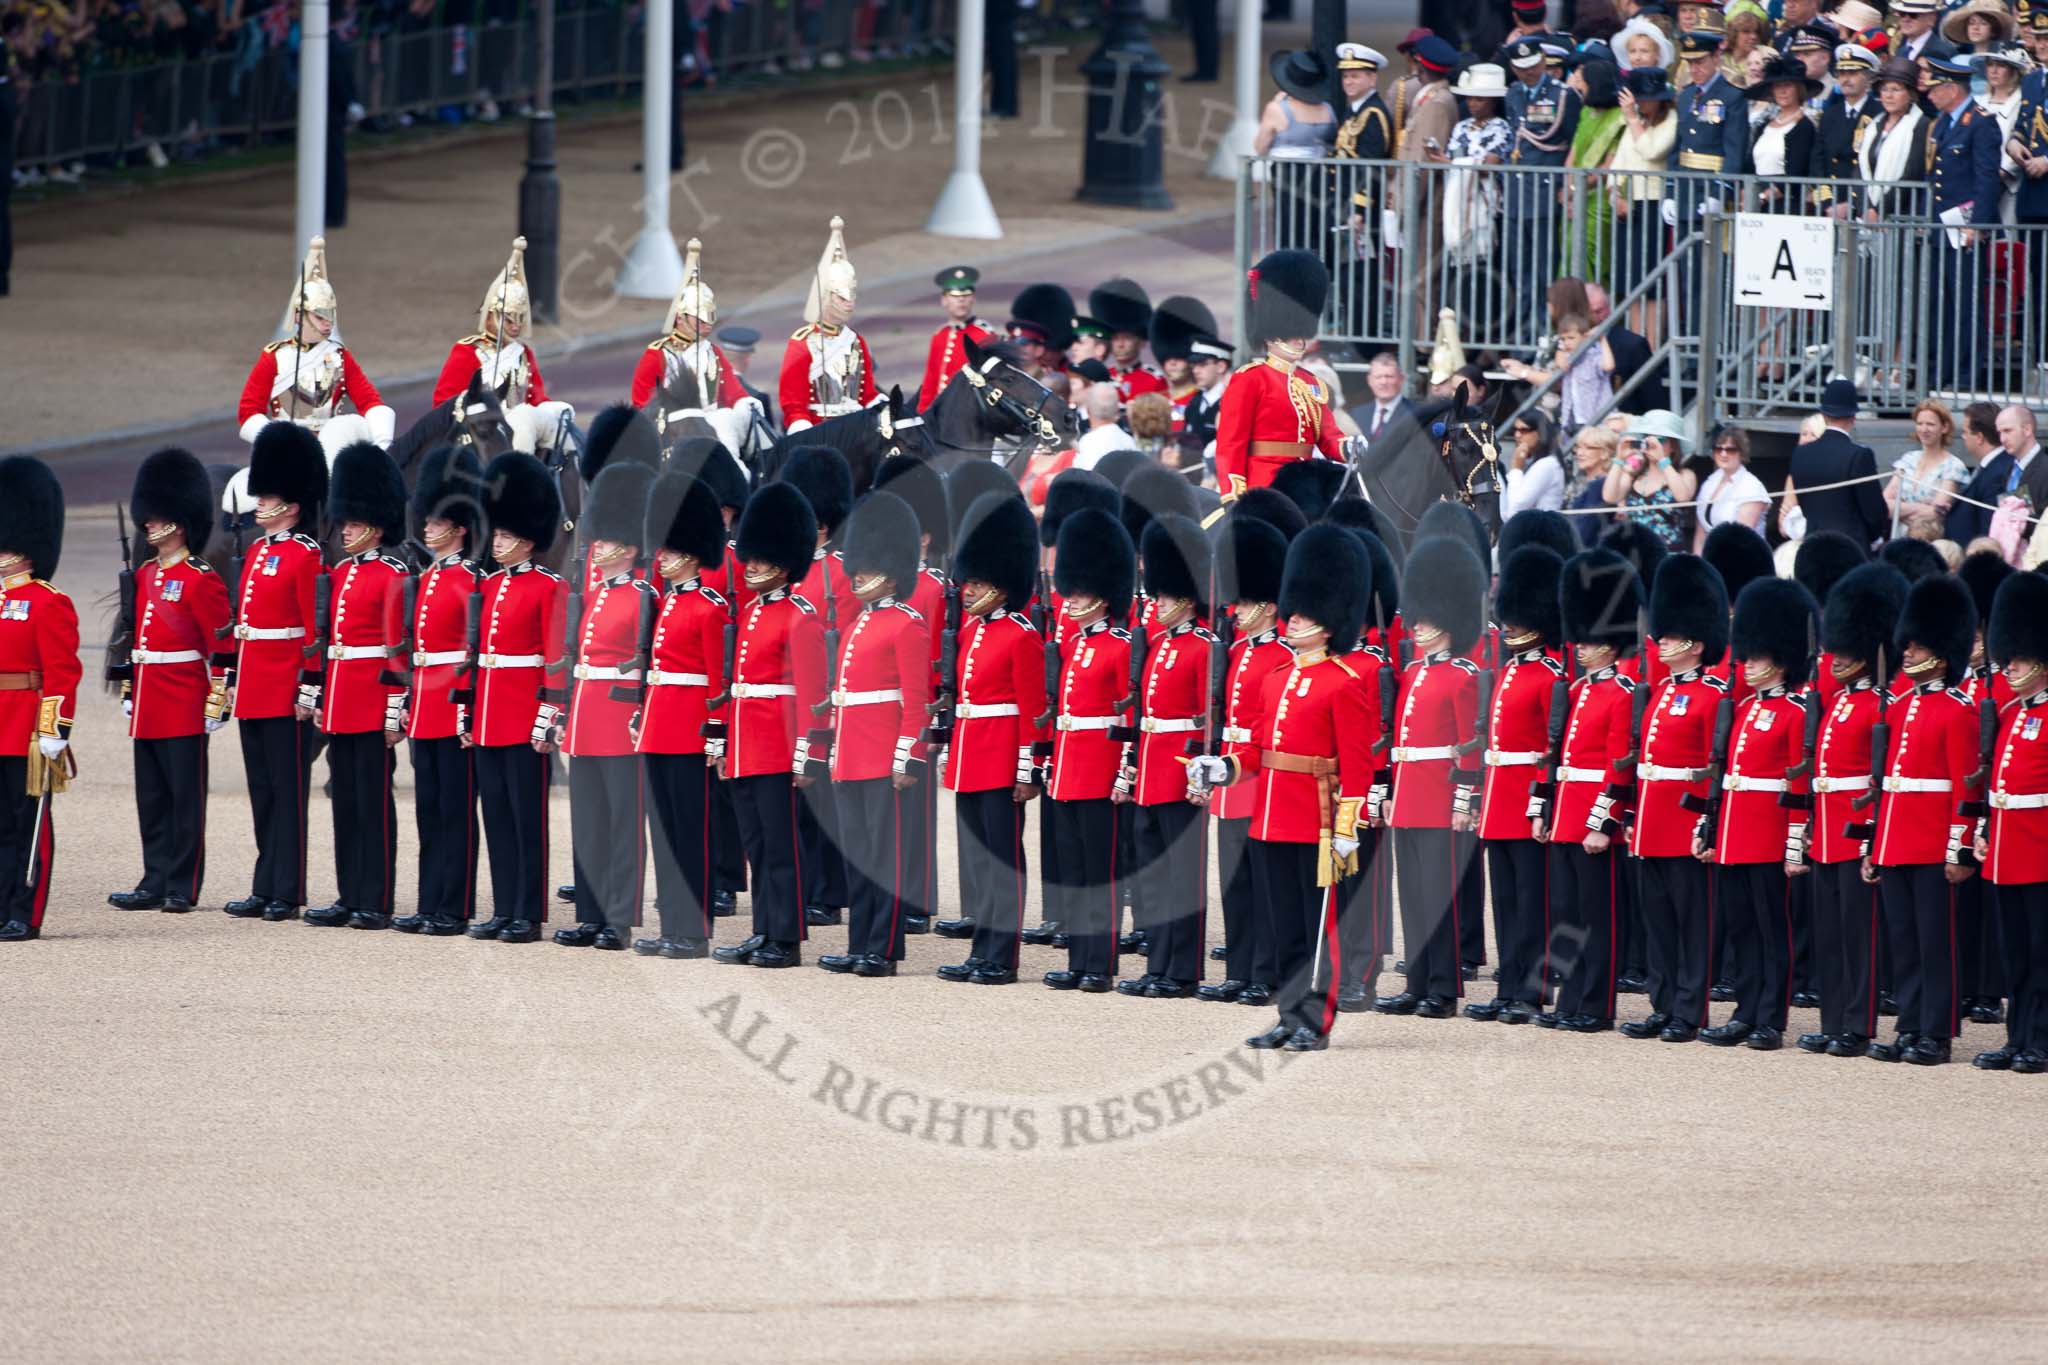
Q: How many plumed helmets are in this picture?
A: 5